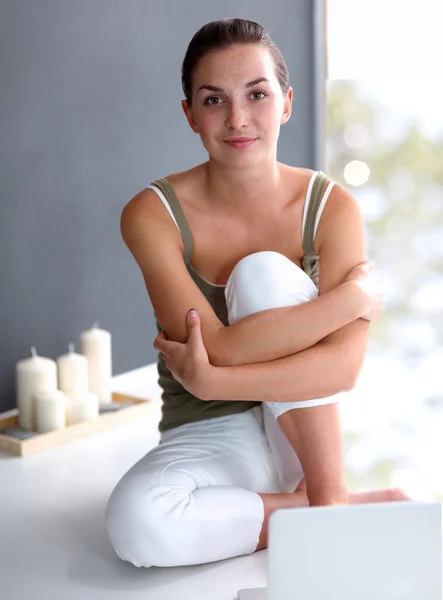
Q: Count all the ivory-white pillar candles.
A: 5